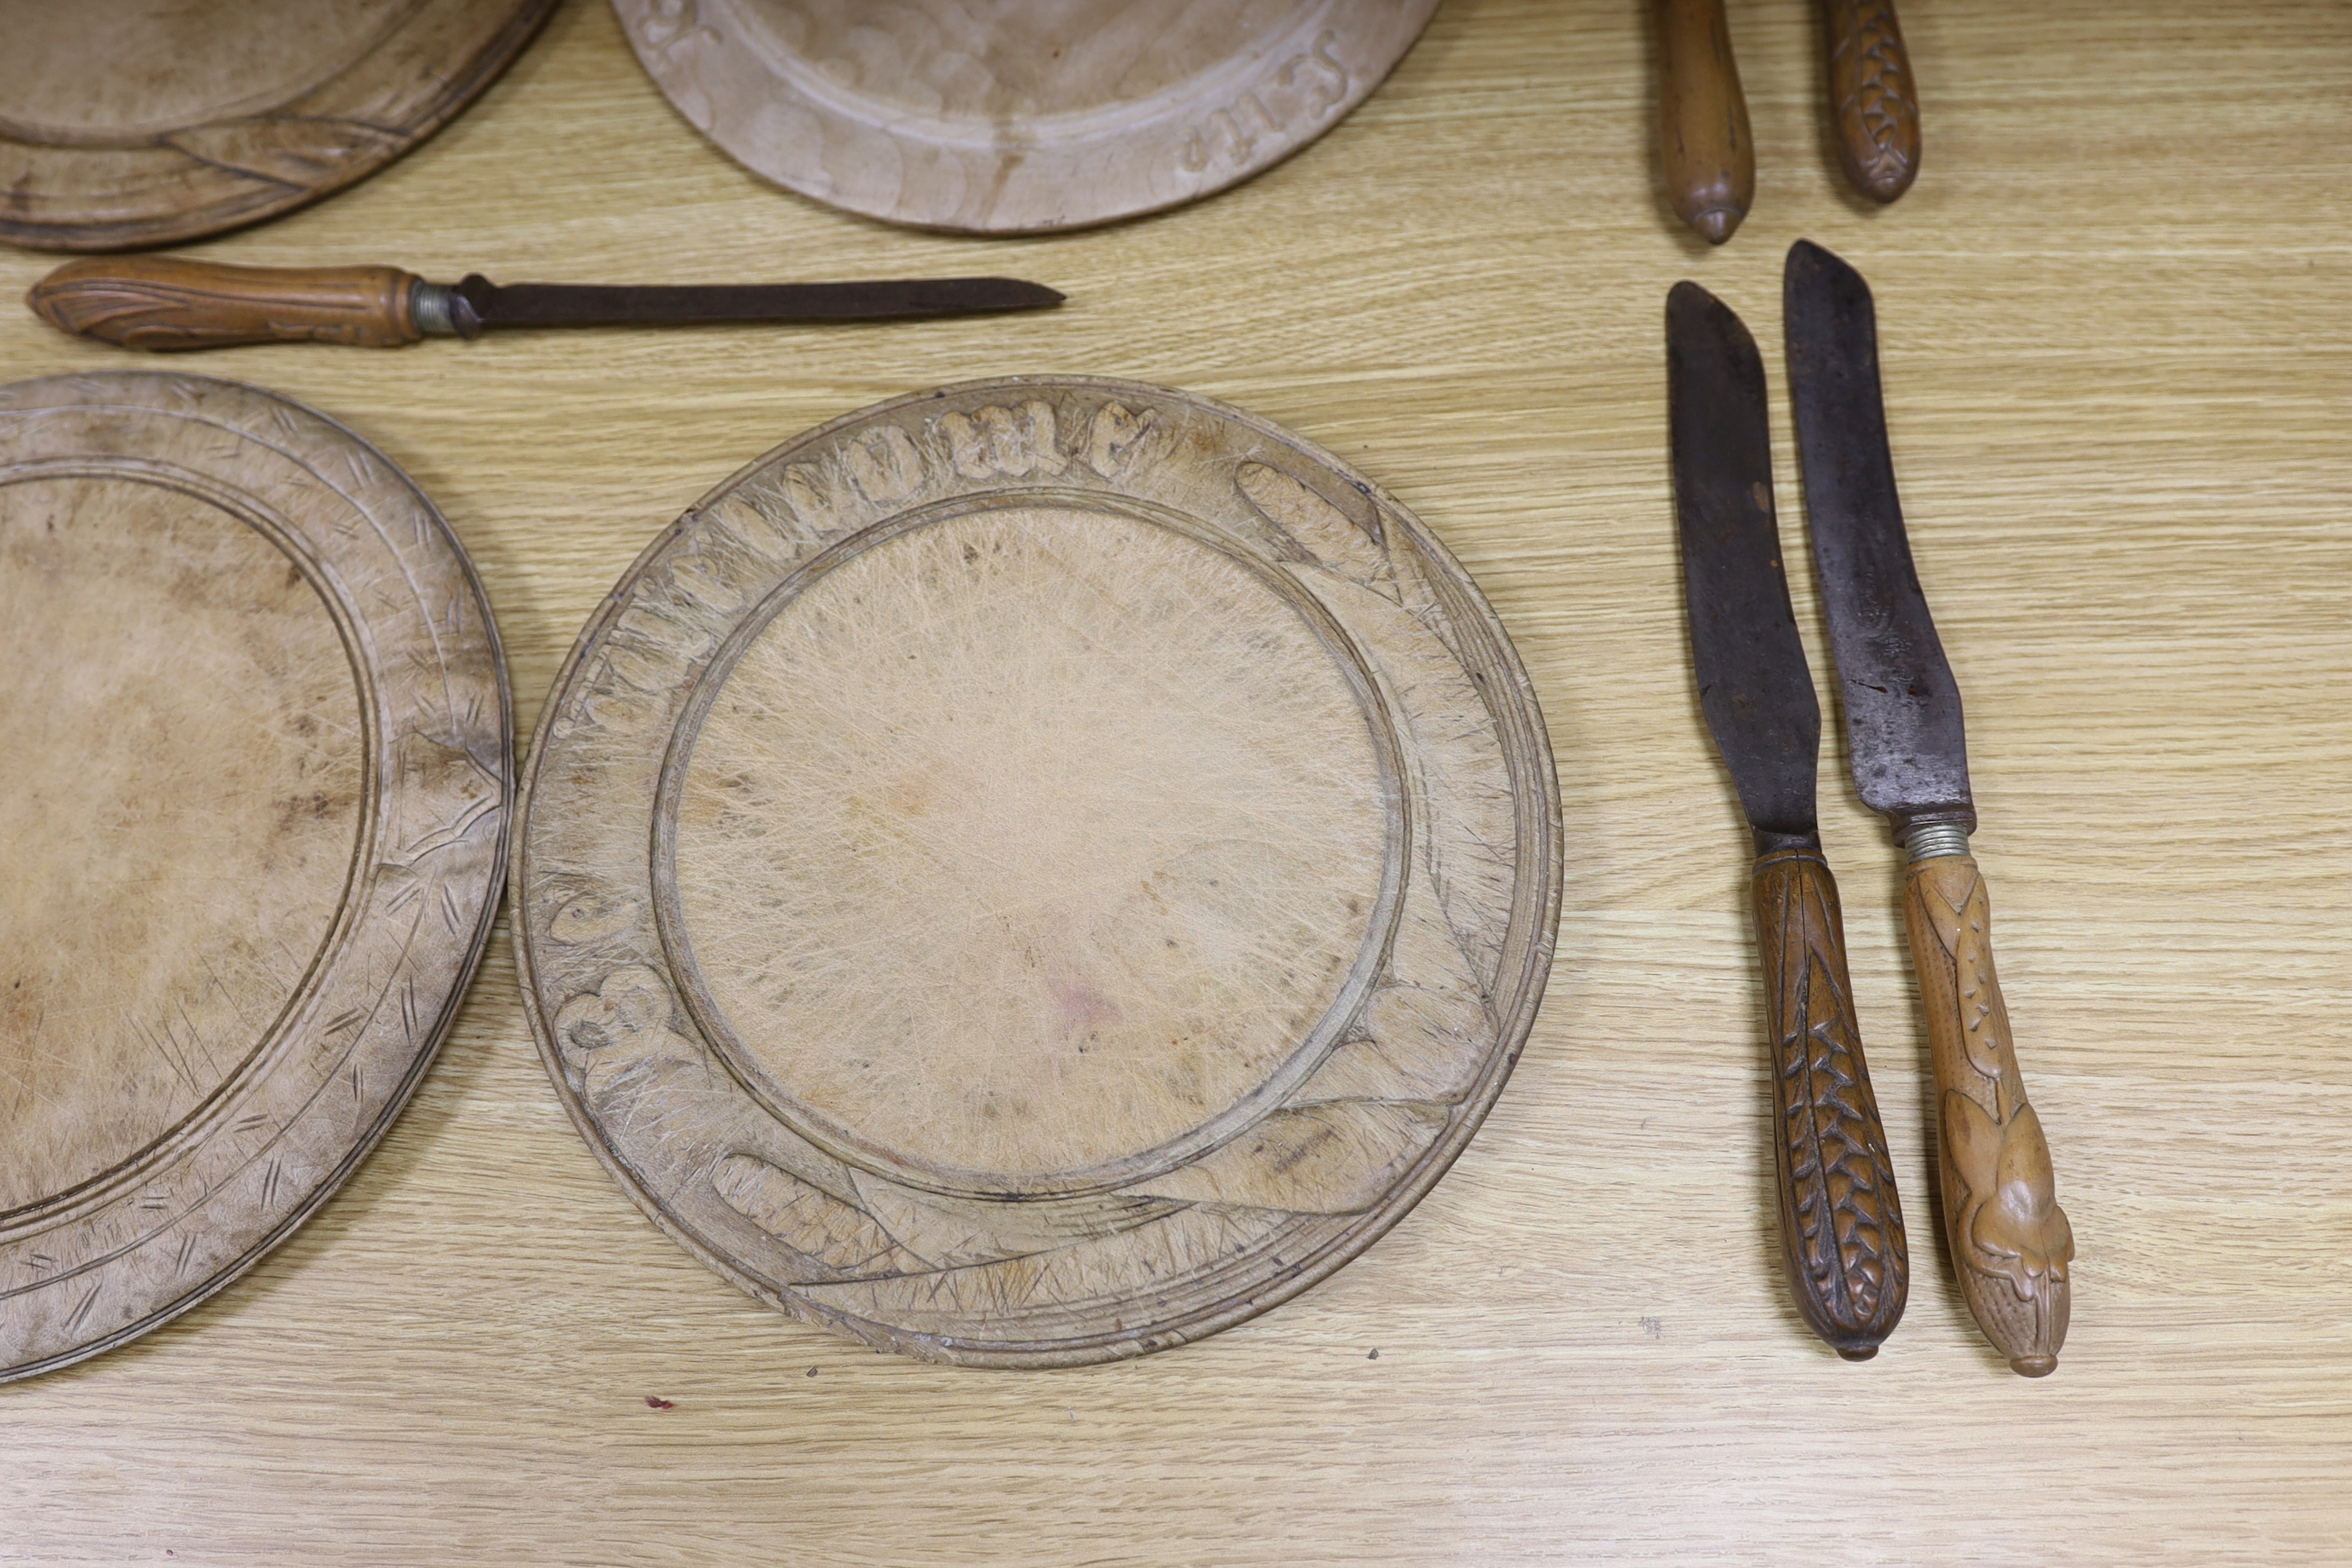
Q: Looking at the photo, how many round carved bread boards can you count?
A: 4